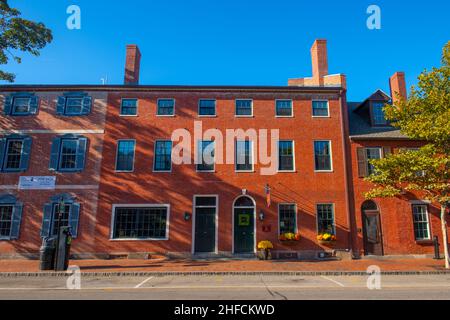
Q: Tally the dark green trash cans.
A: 1